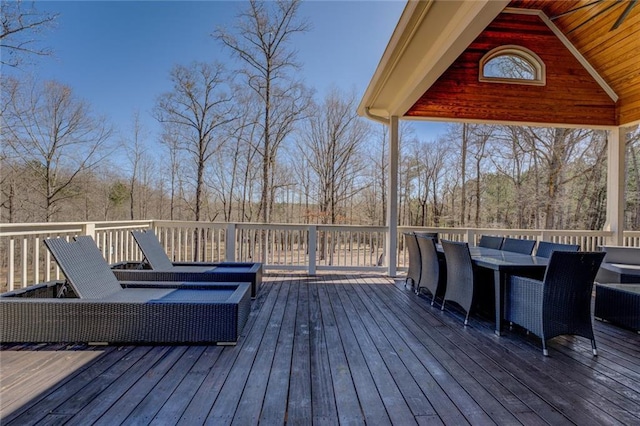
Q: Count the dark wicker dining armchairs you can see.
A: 8